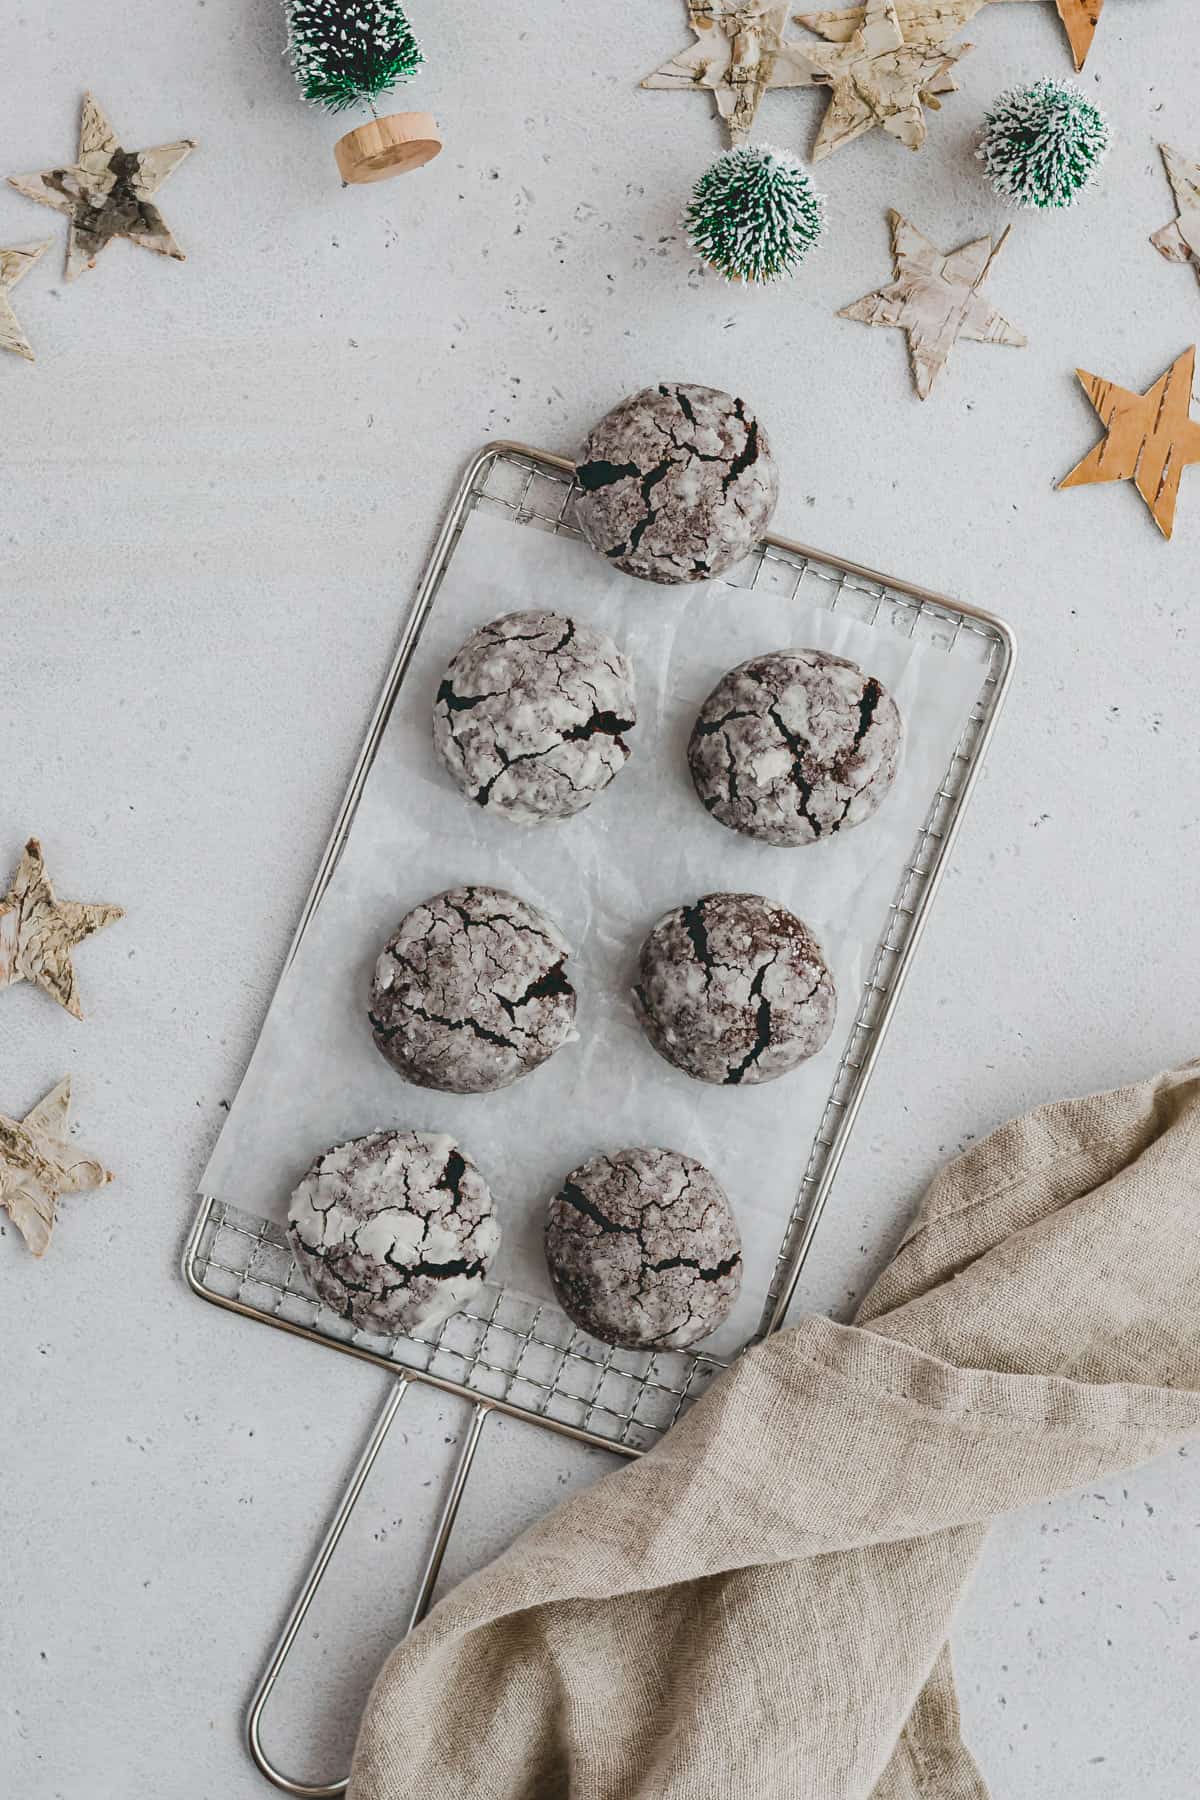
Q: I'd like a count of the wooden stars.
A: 11